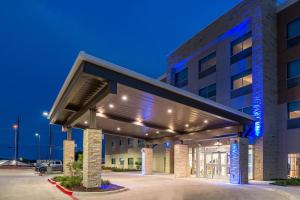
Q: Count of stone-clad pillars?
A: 5